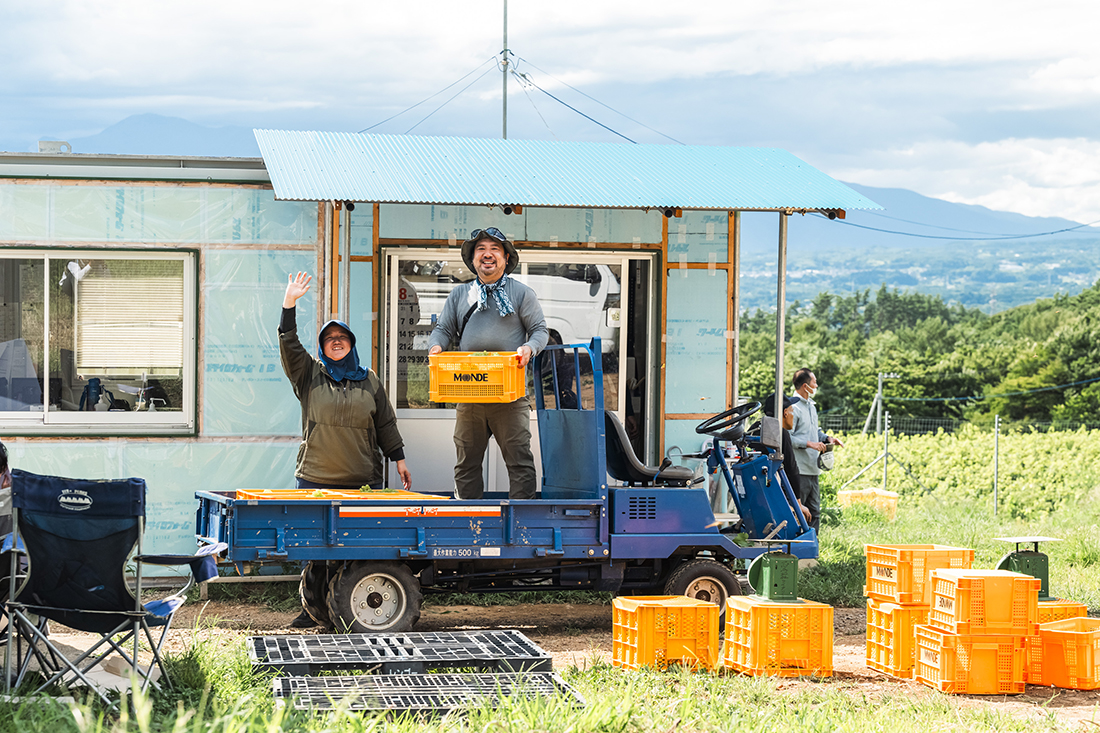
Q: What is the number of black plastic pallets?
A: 2